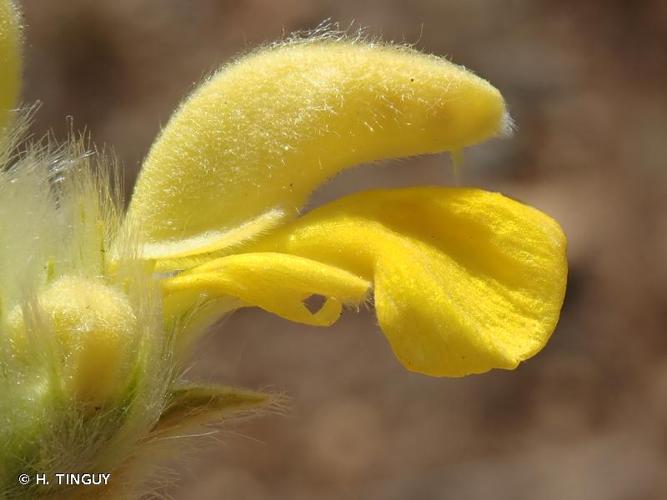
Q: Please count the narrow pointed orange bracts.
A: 0